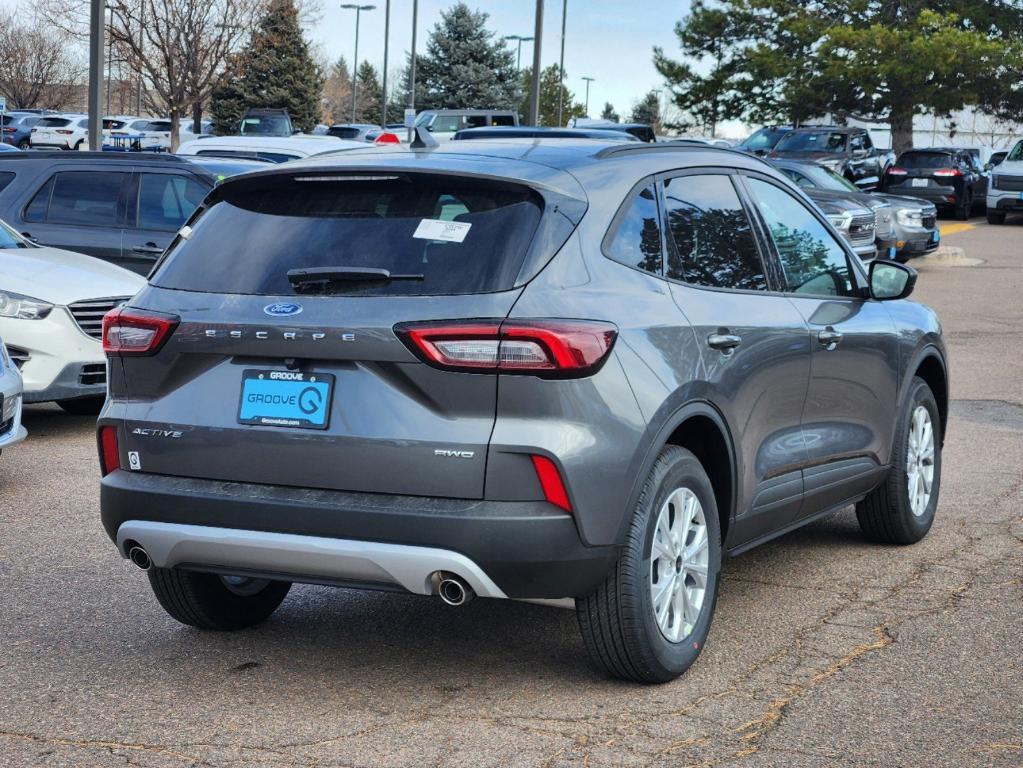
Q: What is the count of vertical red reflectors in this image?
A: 2